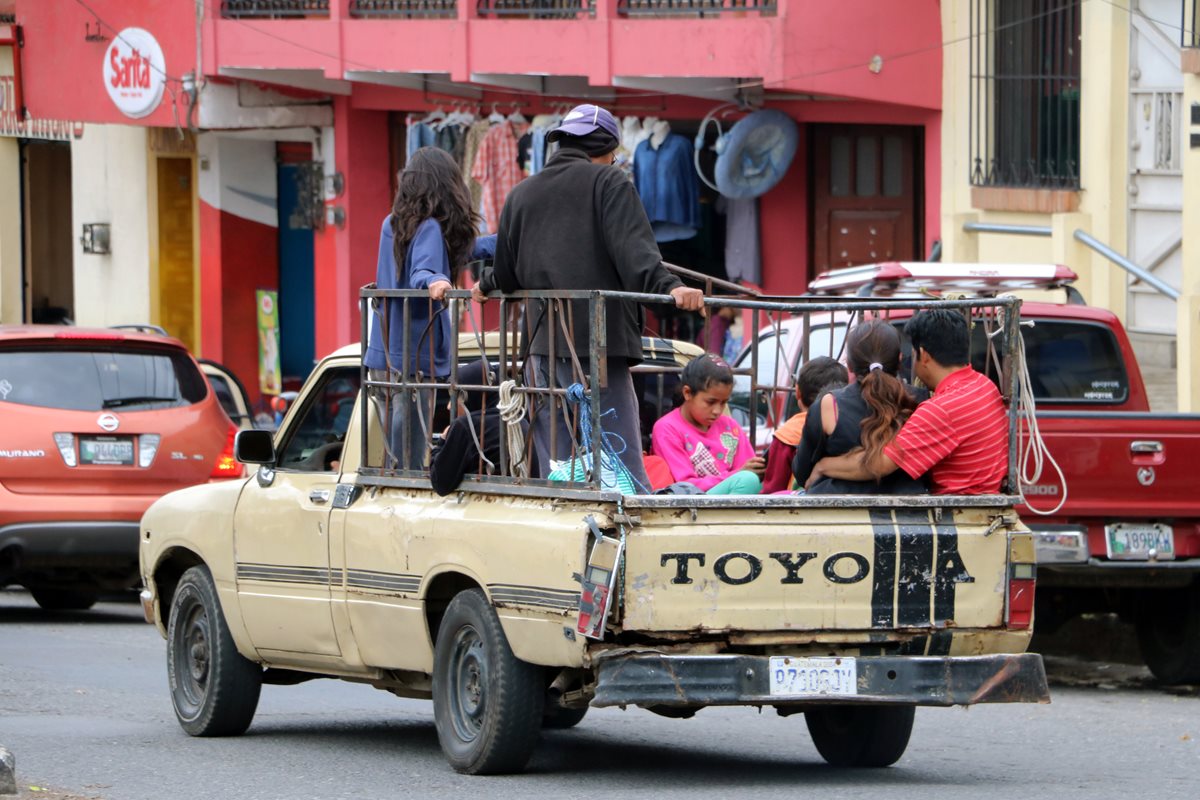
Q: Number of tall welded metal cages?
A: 1